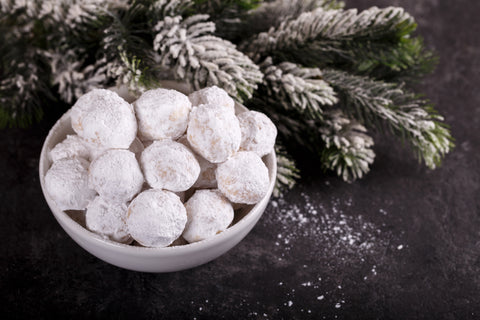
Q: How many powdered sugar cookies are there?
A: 13